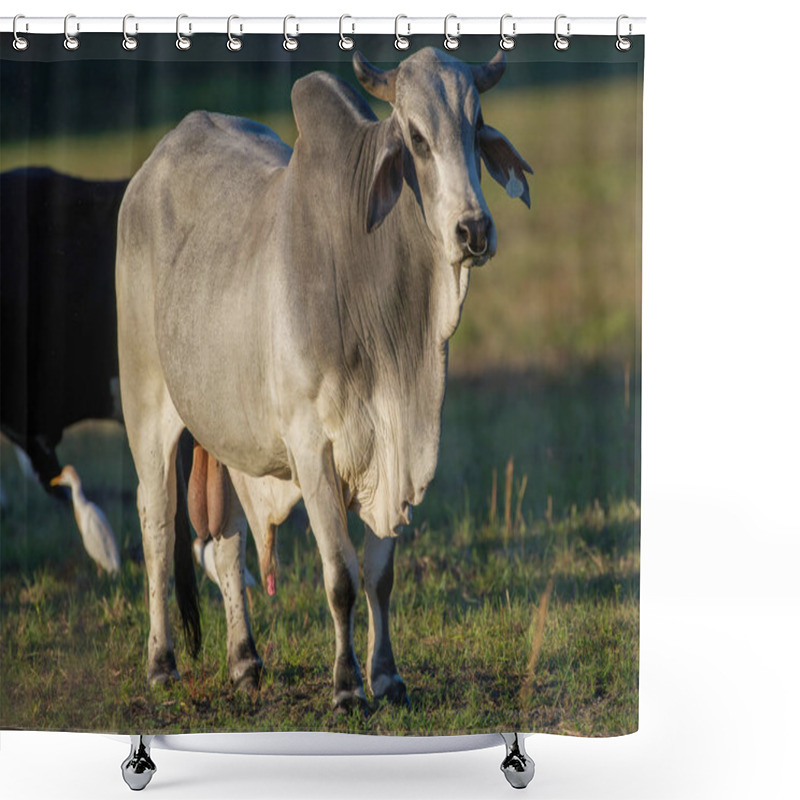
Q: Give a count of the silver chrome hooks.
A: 12